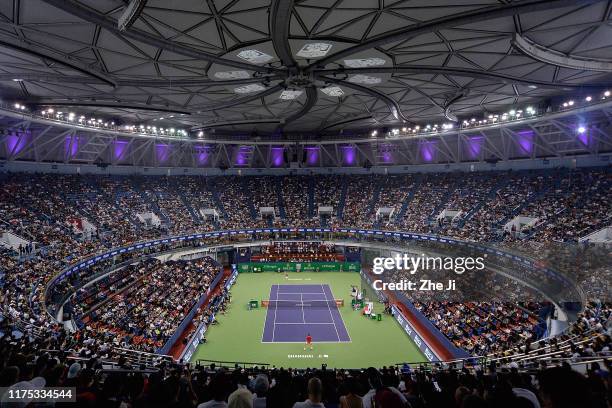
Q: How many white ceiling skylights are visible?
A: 8